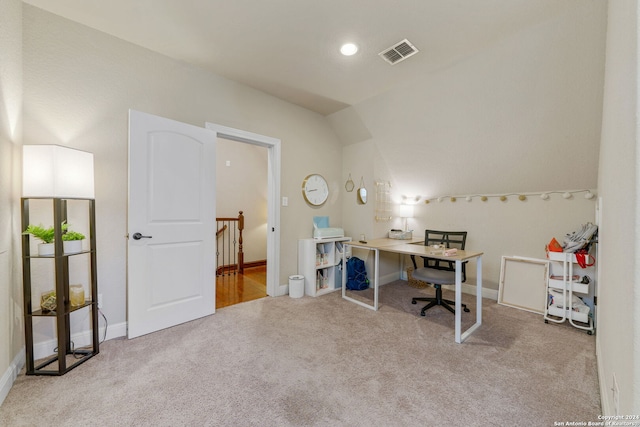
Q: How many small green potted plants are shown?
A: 2